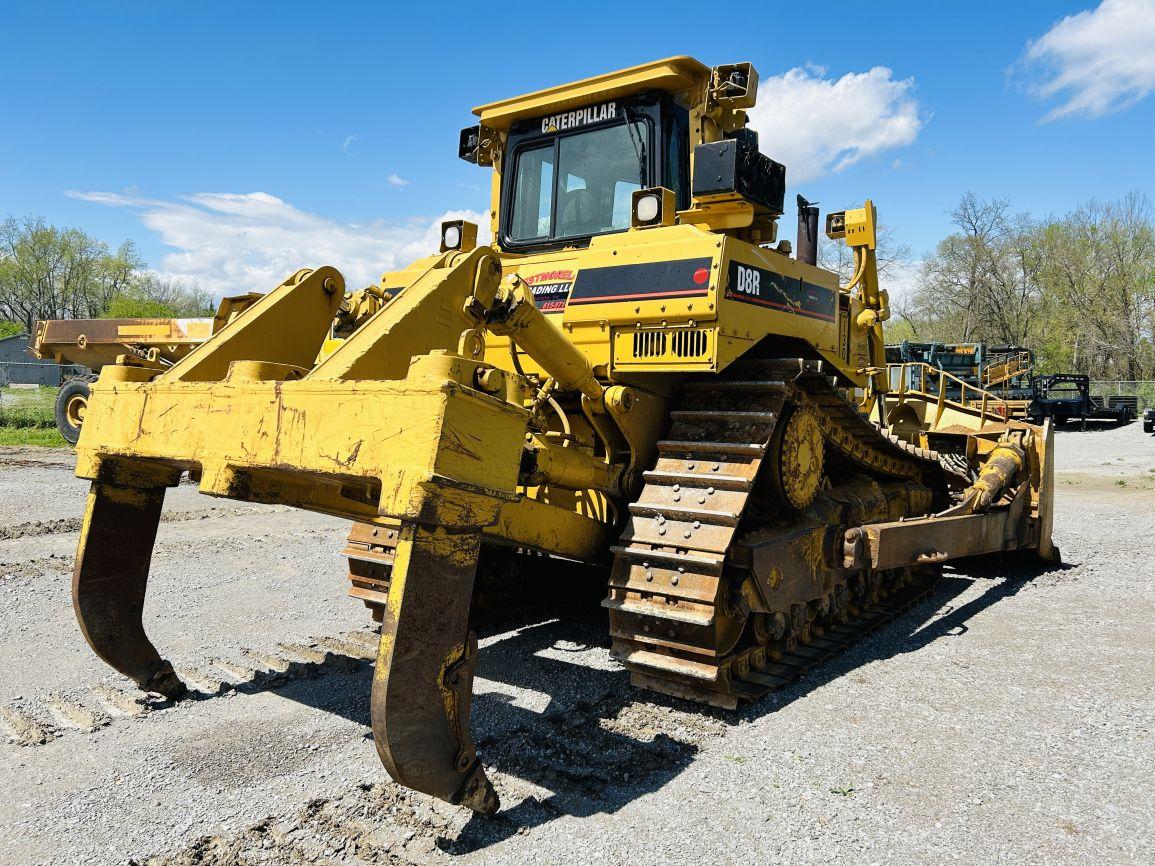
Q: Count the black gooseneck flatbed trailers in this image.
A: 1